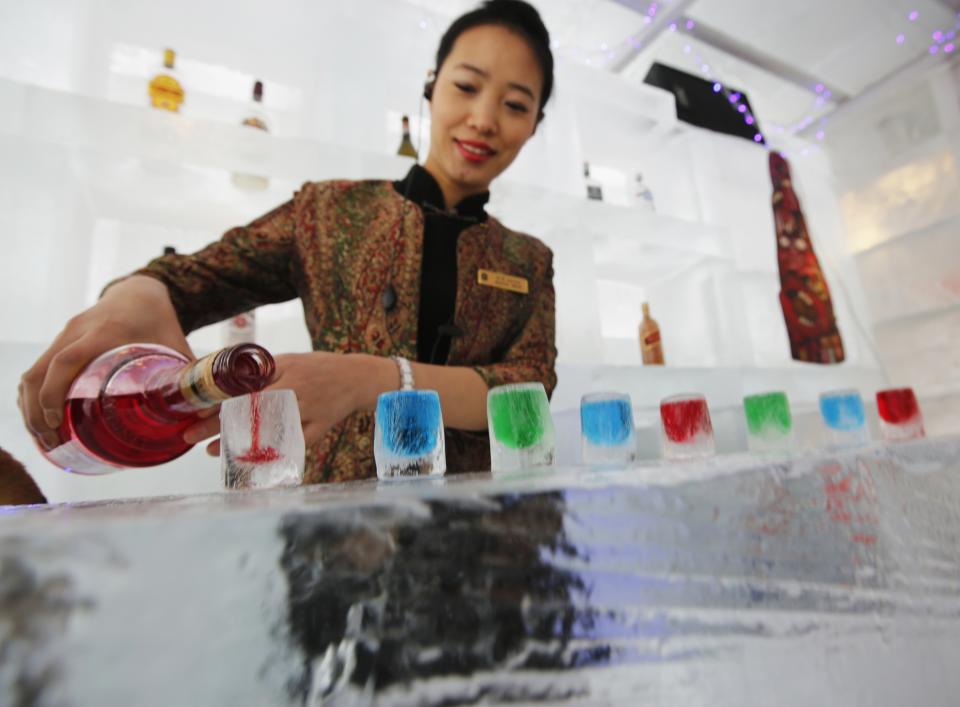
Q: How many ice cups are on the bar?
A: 8